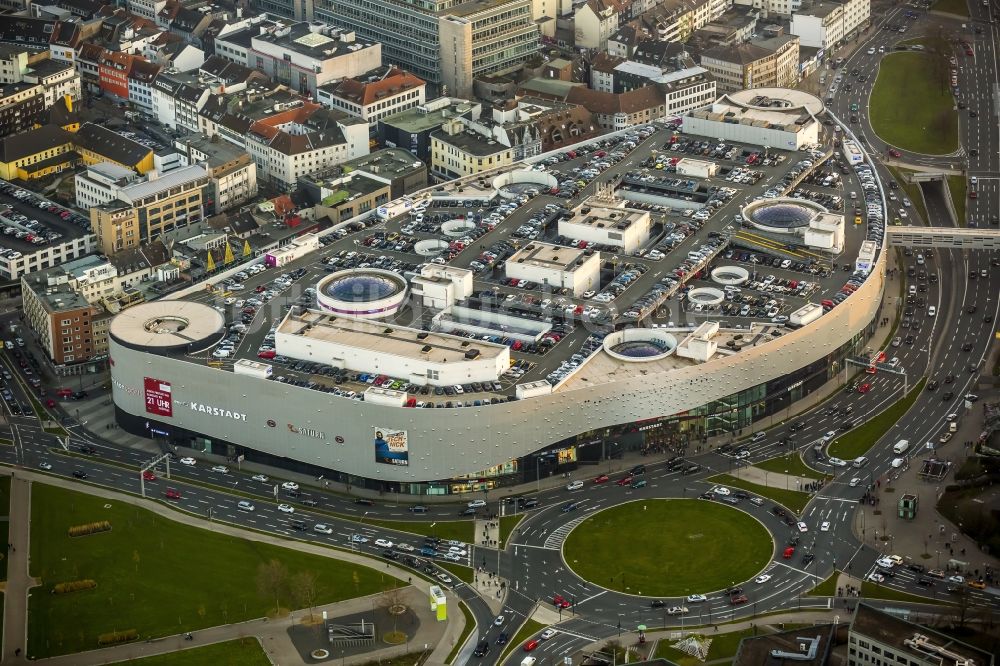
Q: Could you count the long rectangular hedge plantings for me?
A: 3